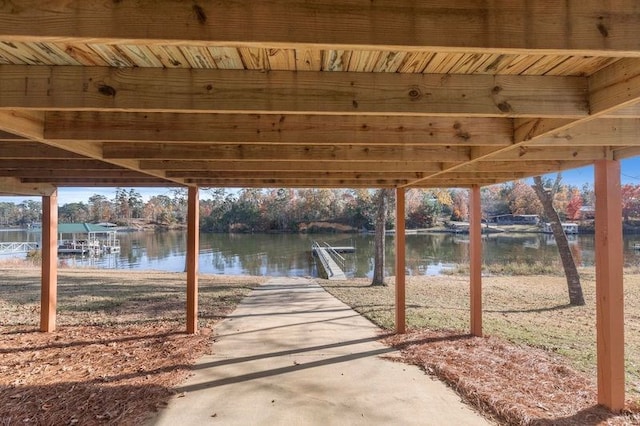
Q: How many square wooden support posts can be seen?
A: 5